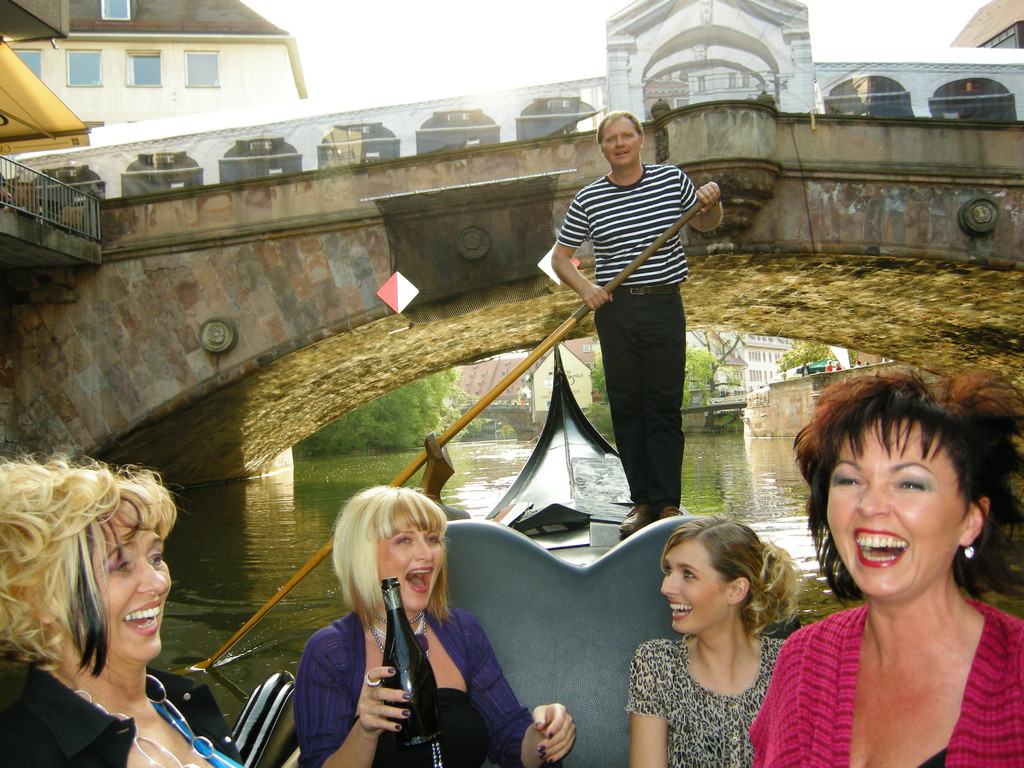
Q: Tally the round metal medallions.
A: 3